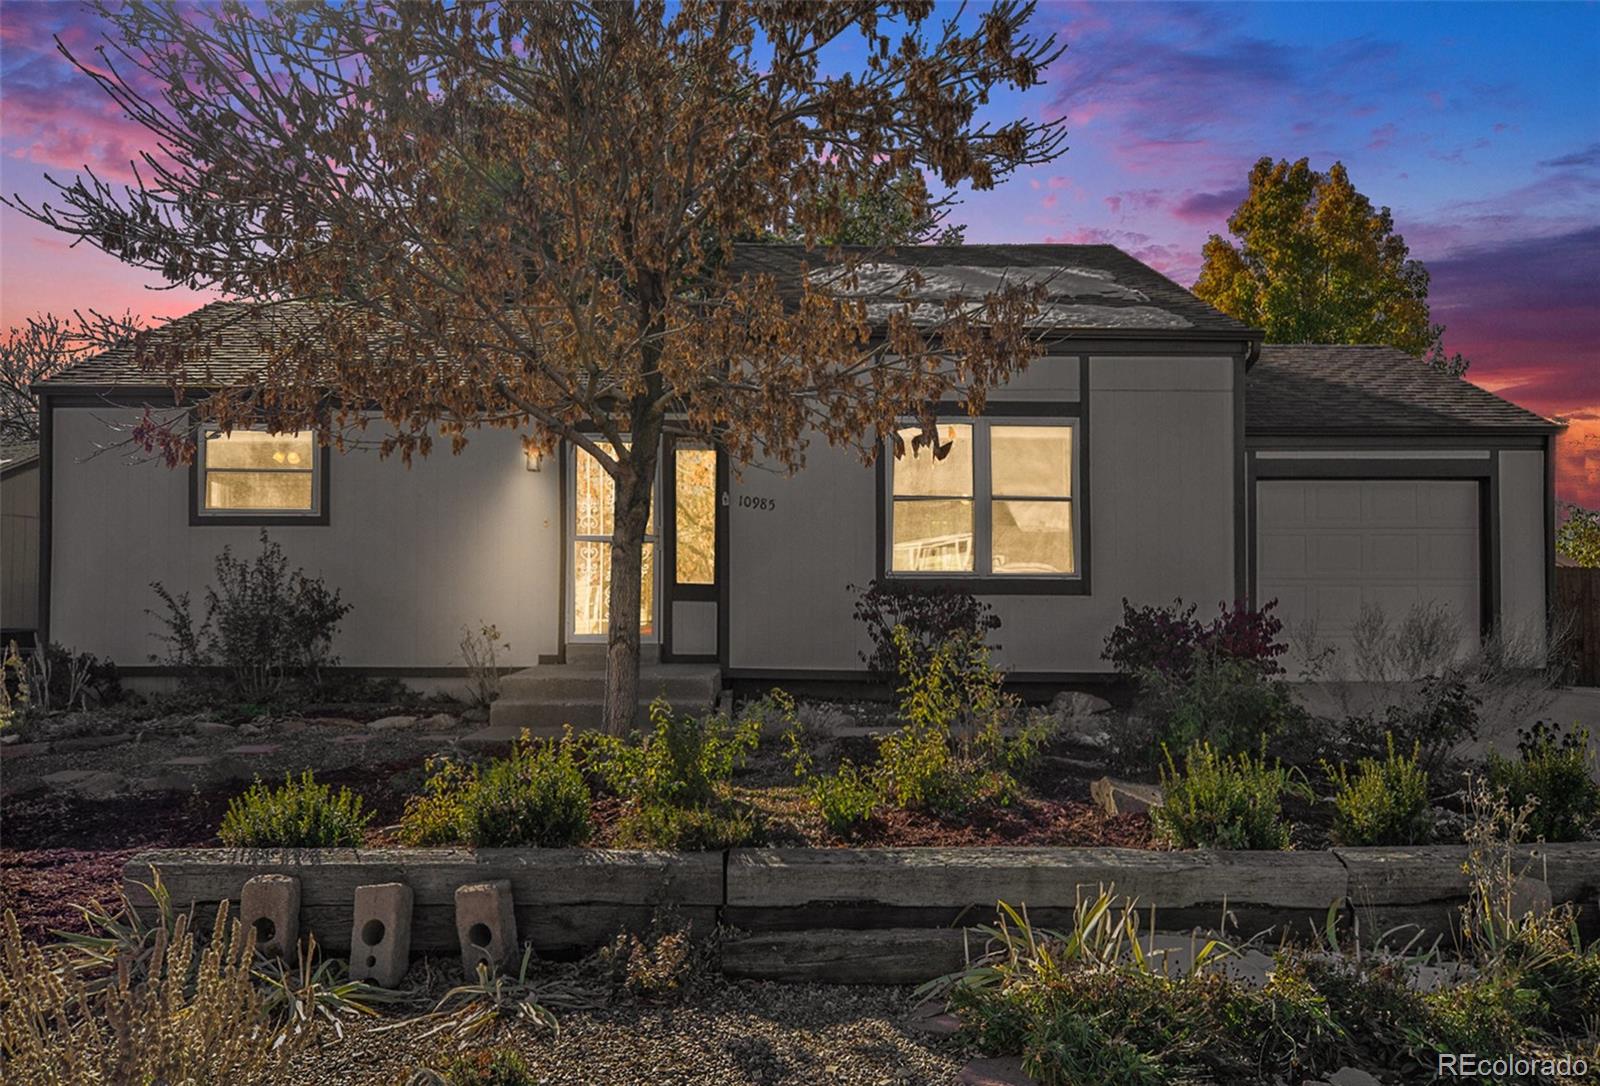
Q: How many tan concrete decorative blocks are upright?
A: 3